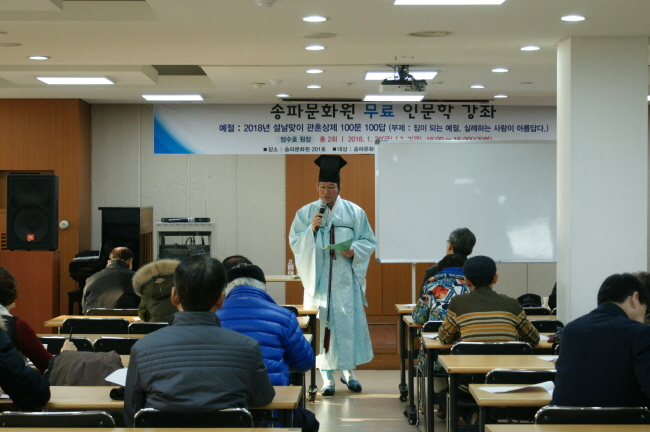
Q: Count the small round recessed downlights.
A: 11